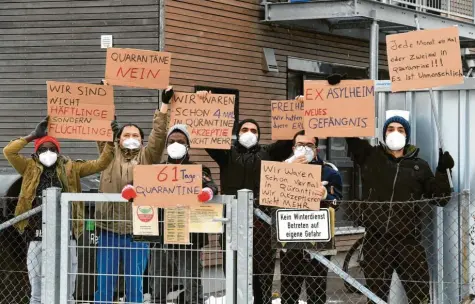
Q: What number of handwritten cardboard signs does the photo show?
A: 8